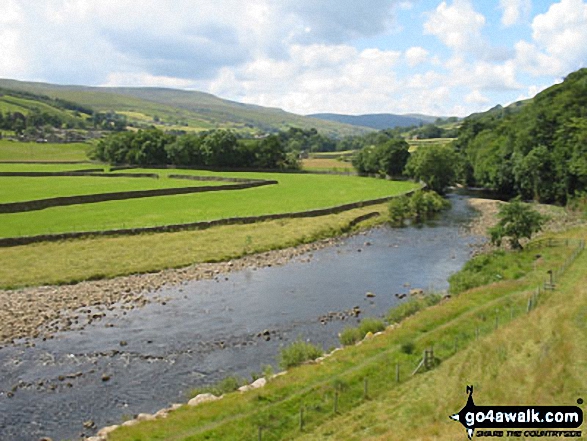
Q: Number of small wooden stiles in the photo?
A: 2